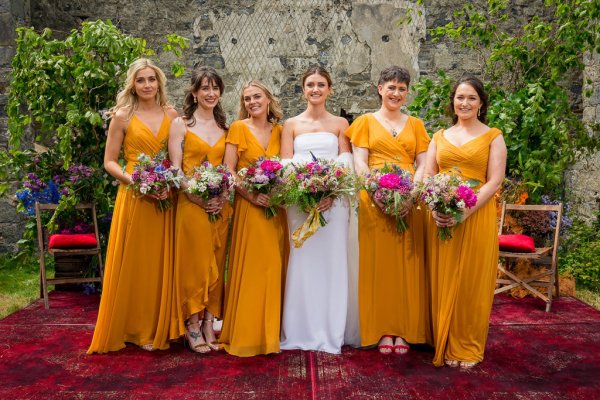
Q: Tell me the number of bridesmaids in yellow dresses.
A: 5